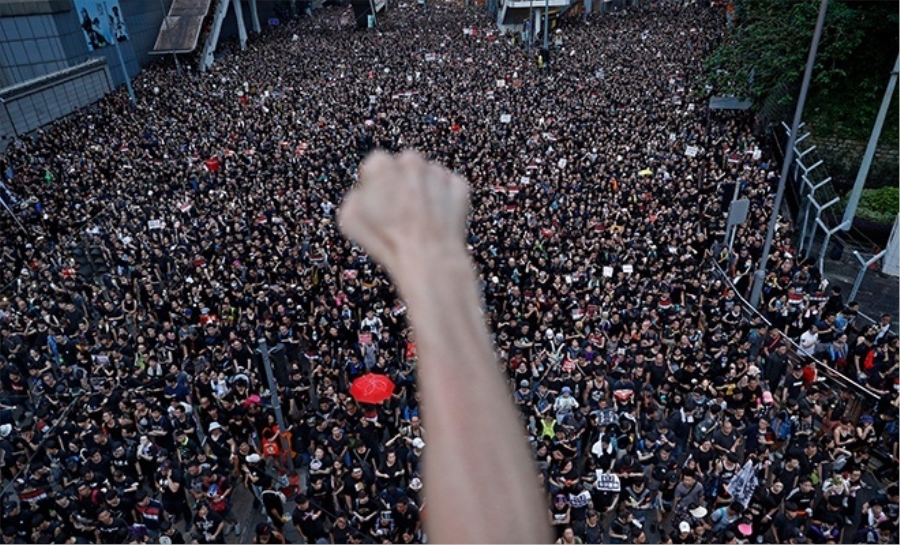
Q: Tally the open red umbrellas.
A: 1